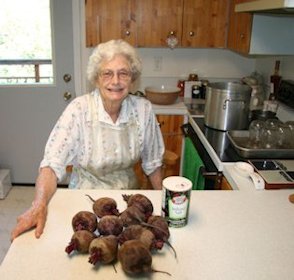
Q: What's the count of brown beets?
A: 10